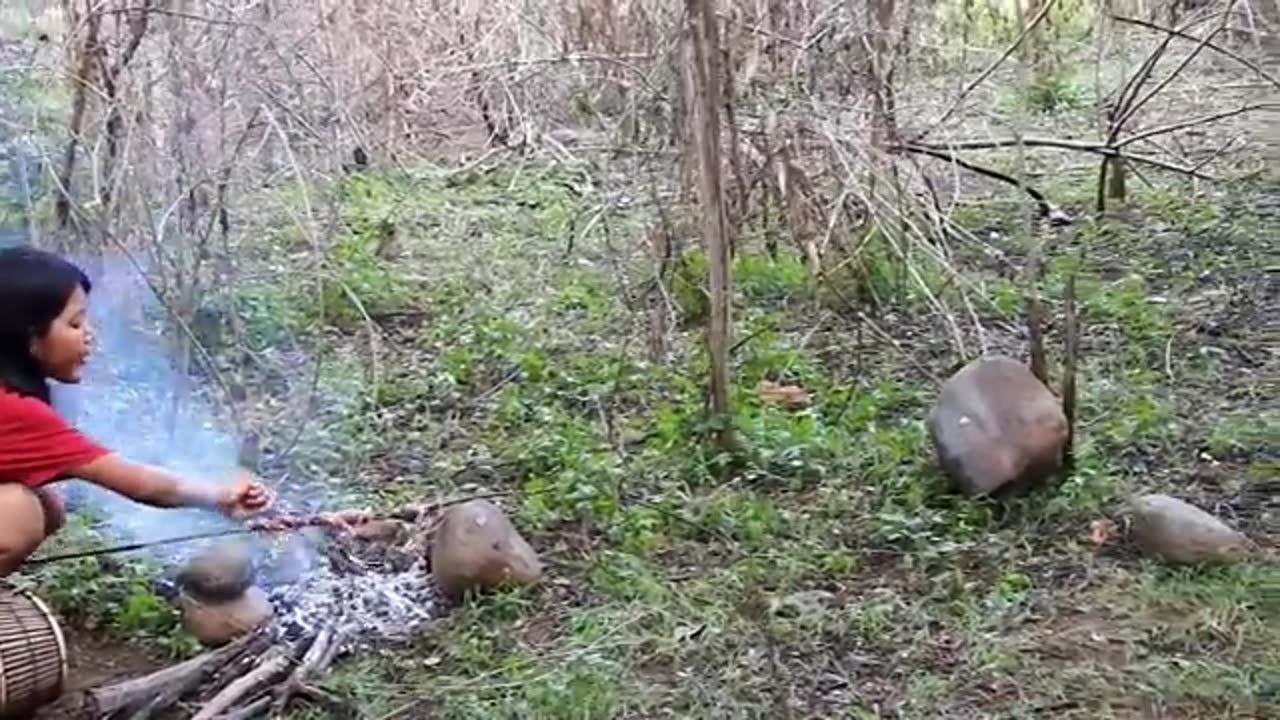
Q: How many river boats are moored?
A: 0